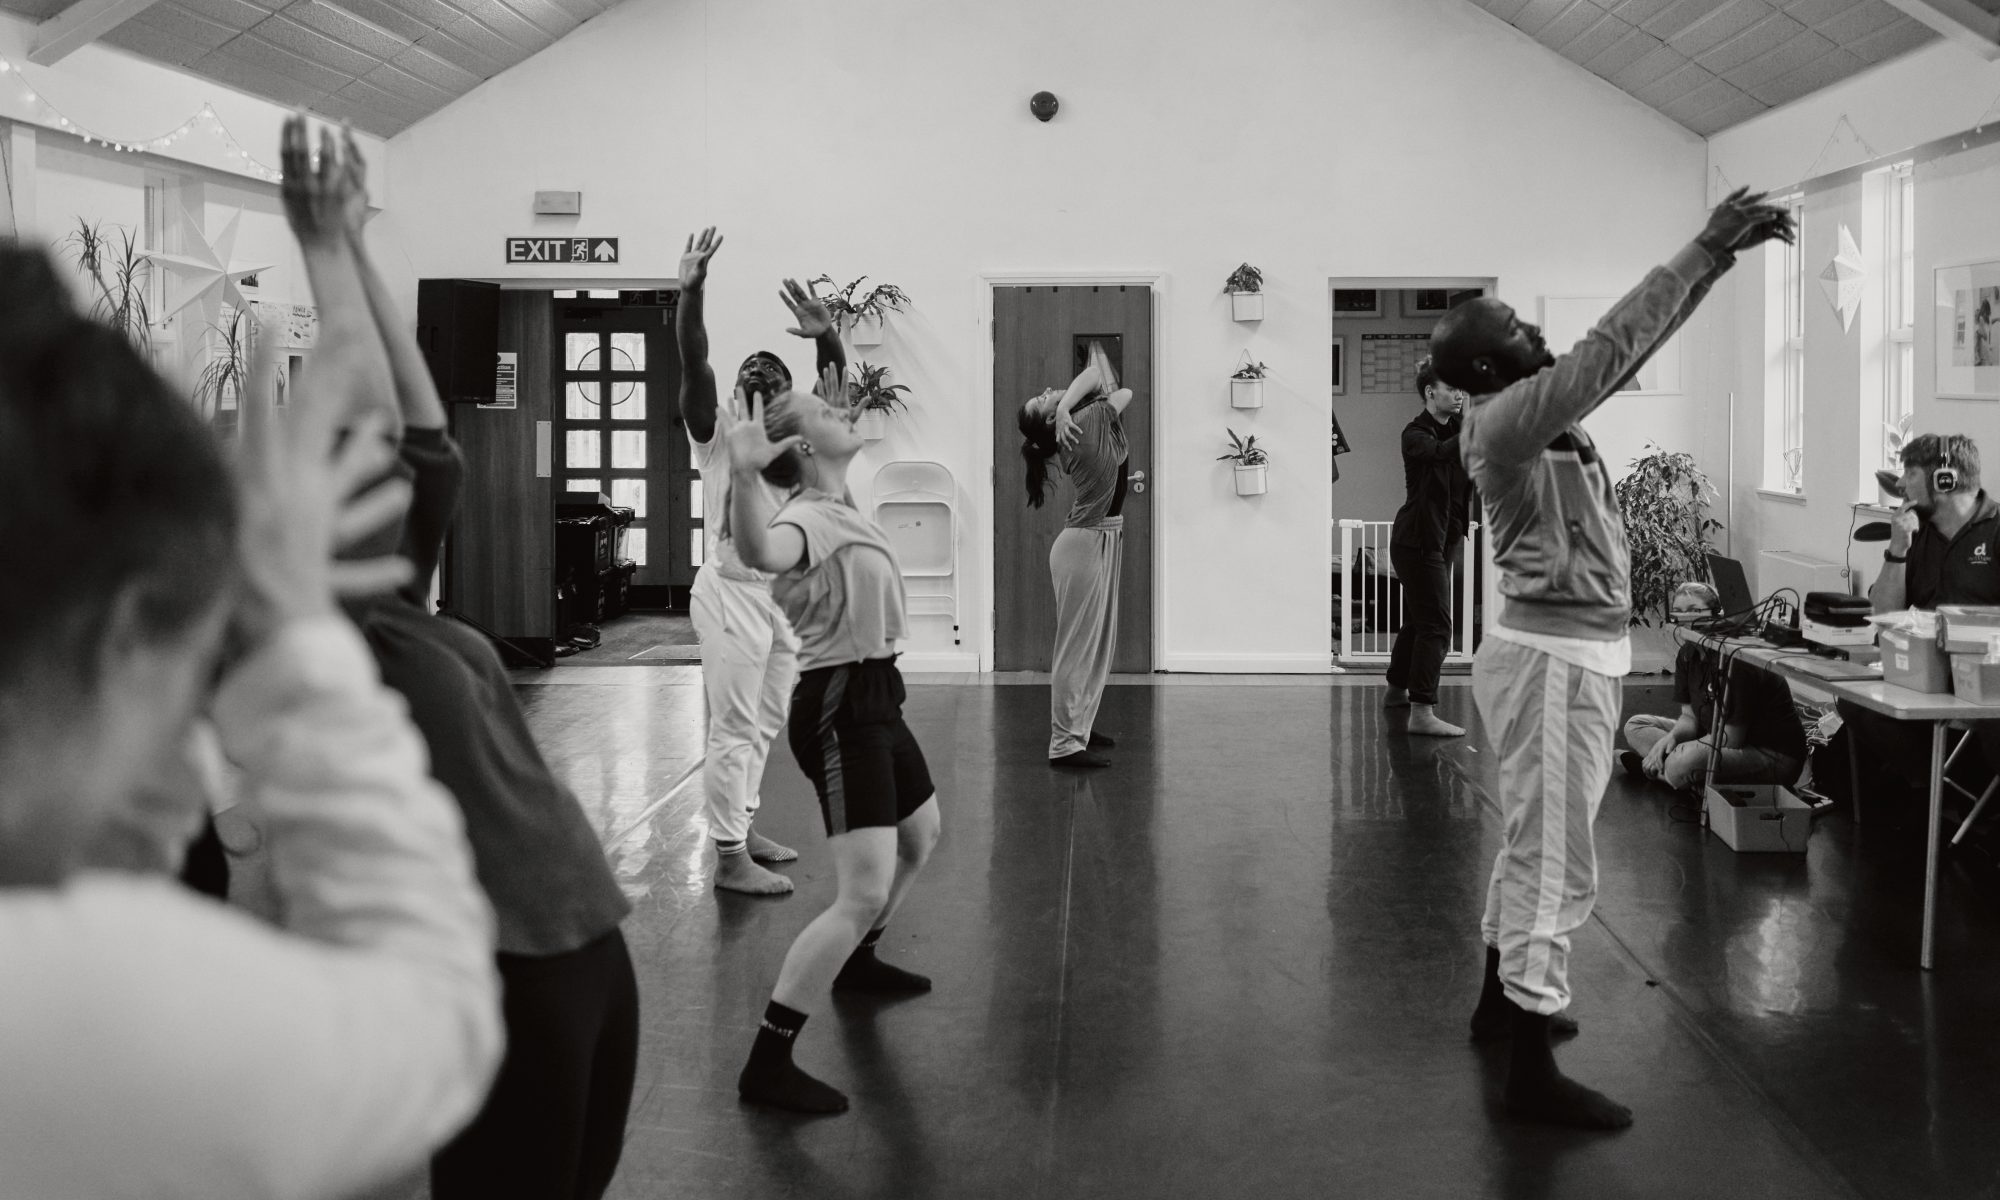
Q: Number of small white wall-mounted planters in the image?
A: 5